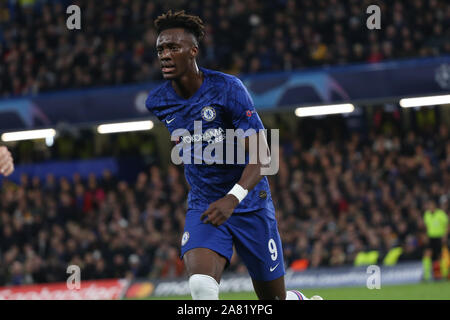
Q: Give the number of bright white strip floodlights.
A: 4